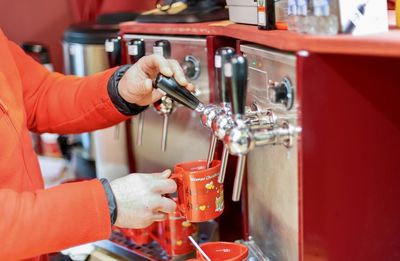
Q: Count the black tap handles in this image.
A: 6